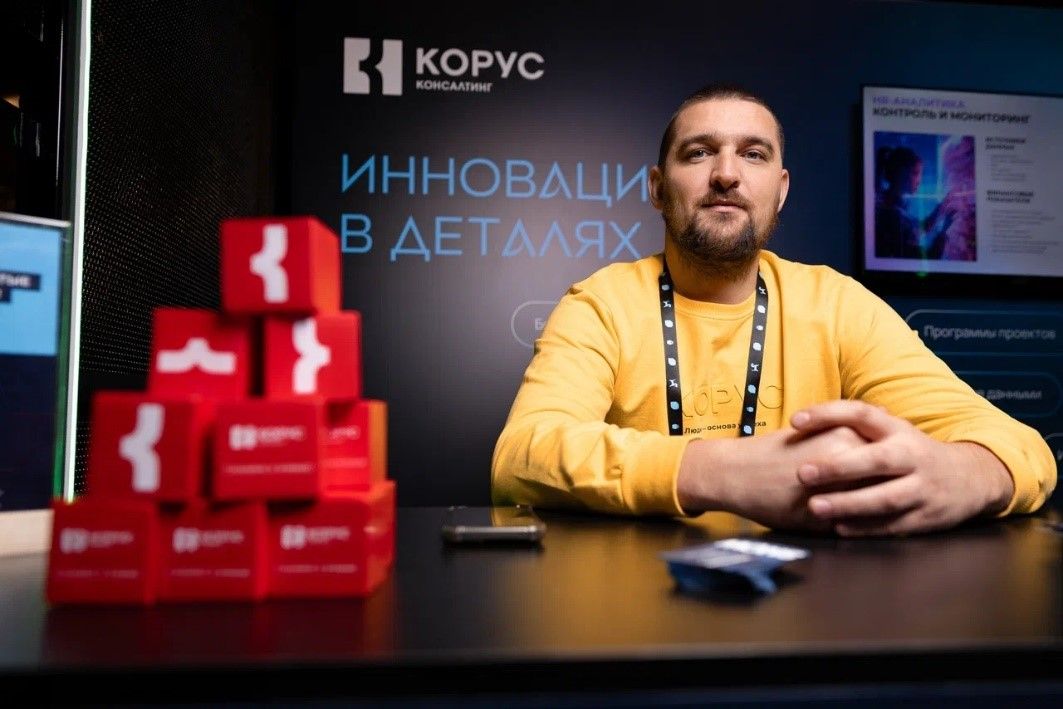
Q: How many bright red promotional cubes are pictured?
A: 9